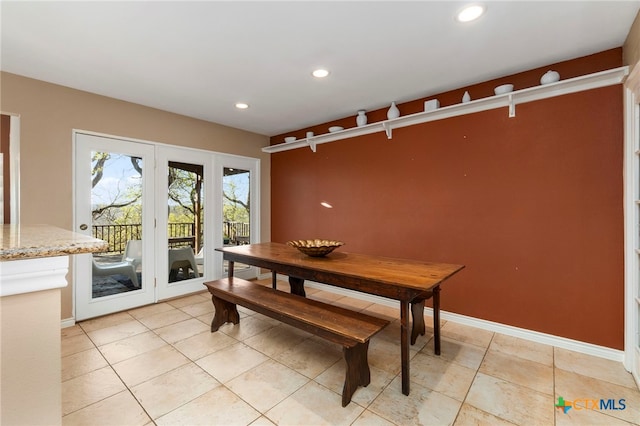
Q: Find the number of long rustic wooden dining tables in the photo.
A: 1